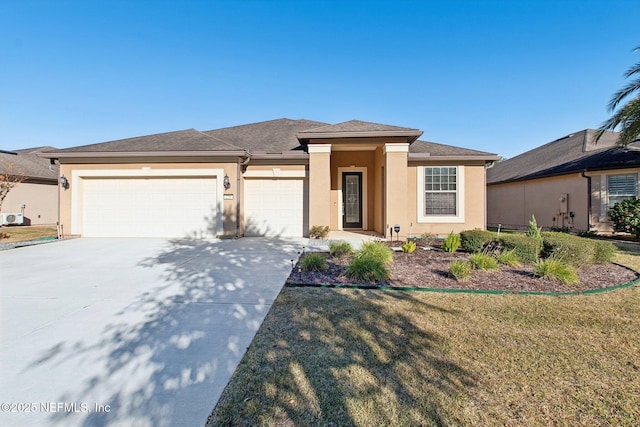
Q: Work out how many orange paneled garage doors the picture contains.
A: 0